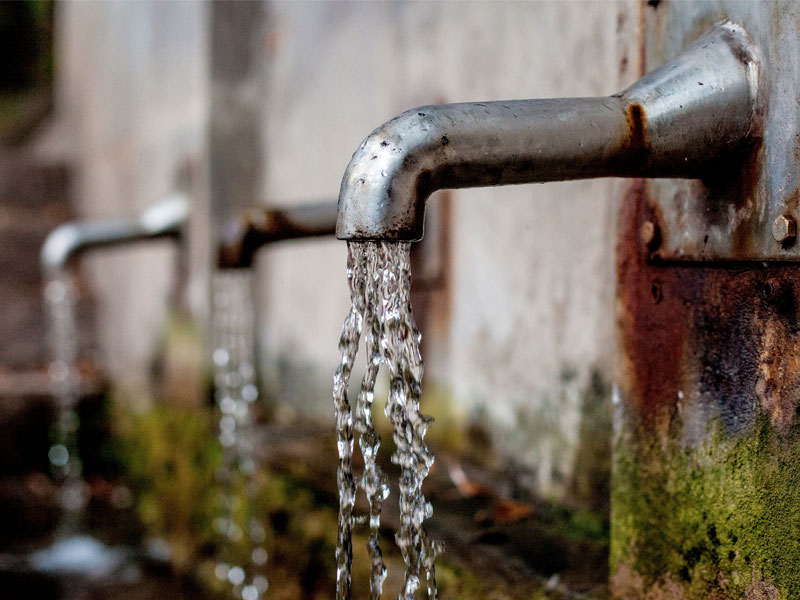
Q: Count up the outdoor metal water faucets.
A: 3